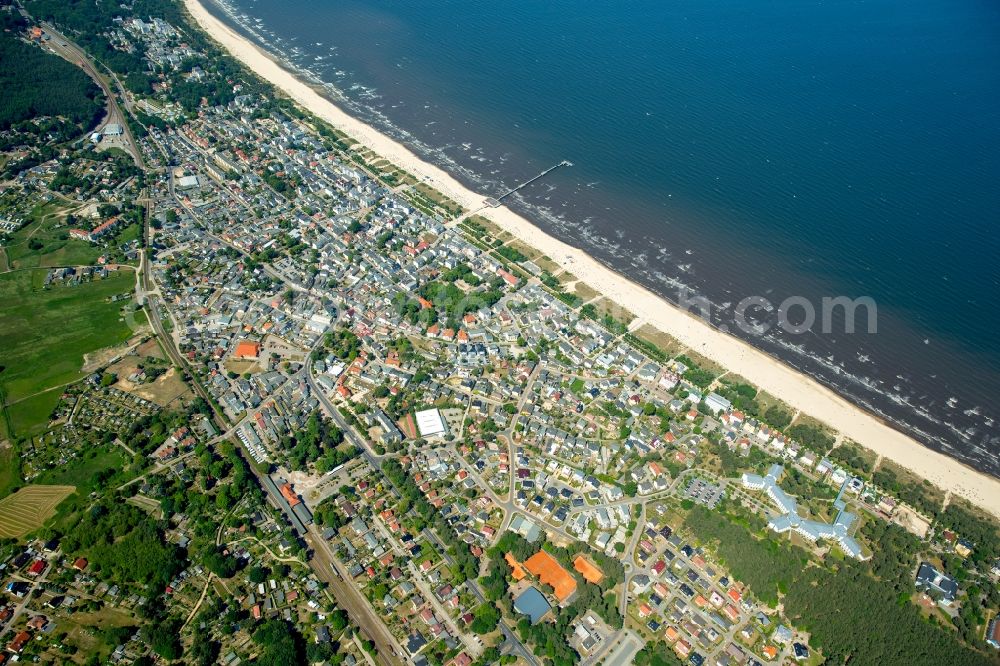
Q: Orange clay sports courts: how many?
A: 3